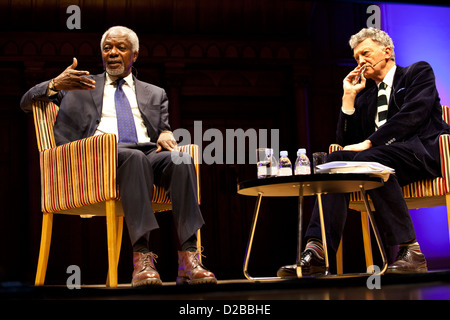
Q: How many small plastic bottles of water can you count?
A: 3